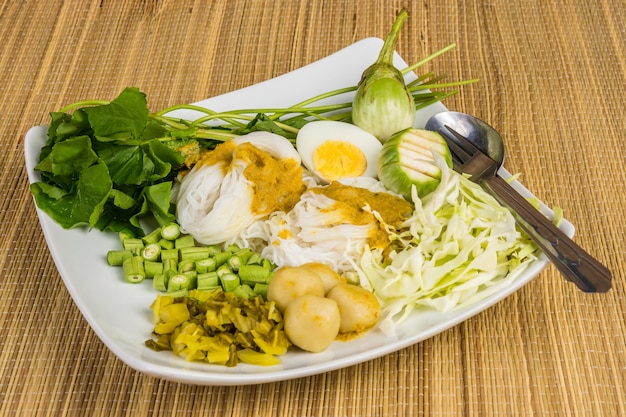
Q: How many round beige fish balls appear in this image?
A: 4